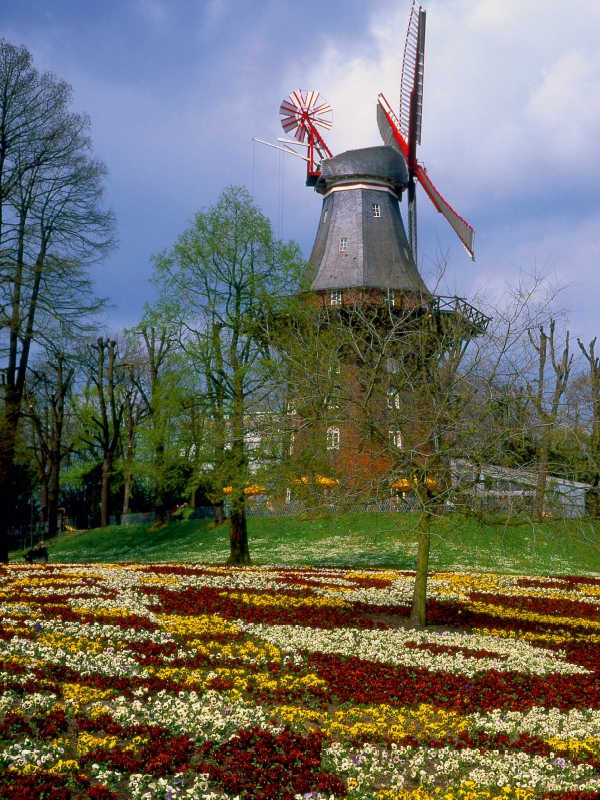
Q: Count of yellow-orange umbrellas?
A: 3